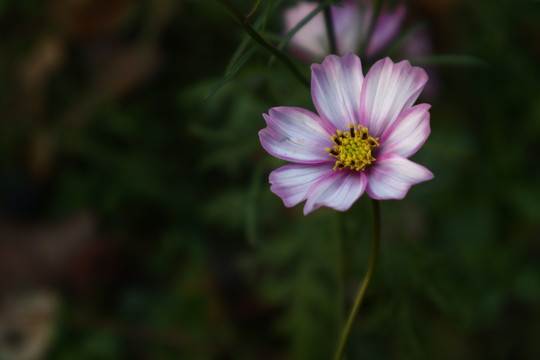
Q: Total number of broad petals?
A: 7